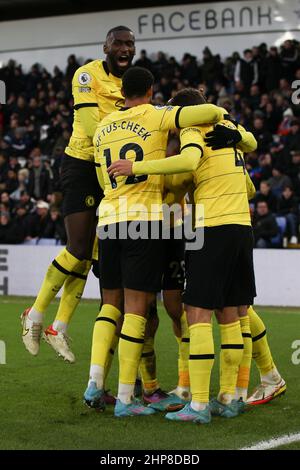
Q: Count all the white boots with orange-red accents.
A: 3